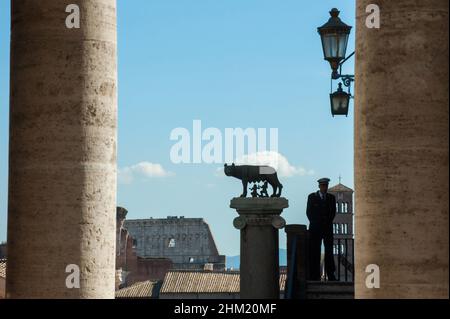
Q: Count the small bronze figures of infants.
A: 2